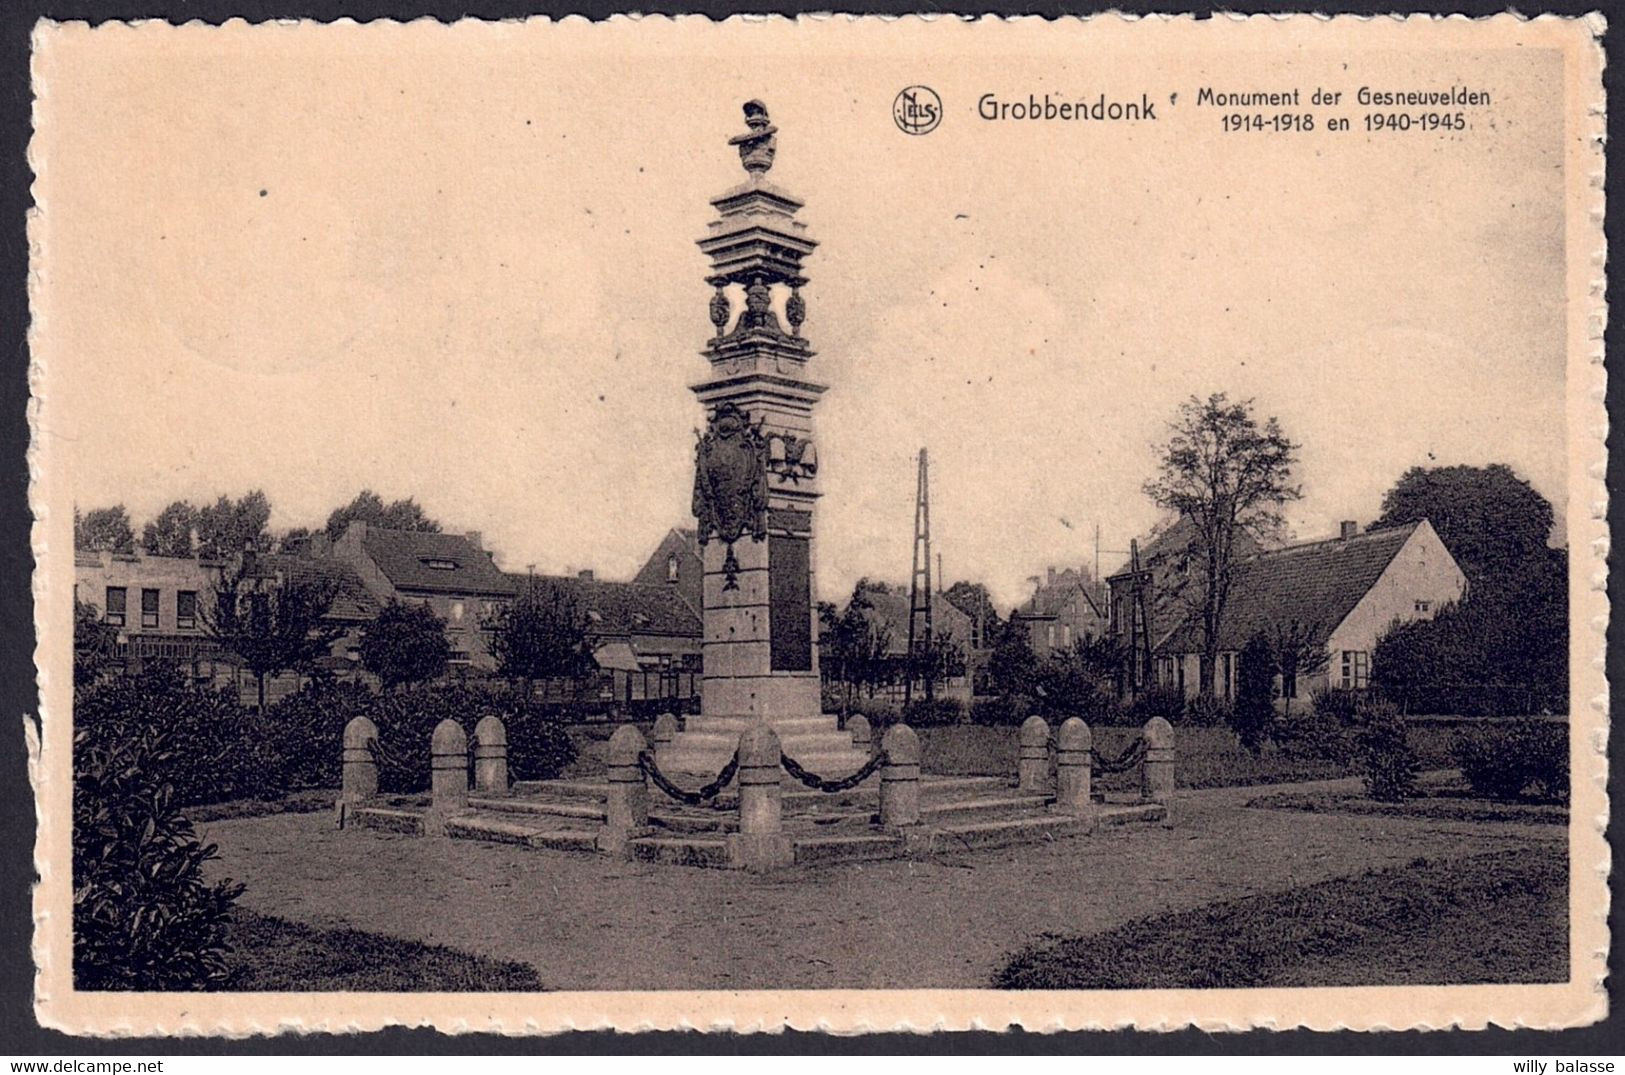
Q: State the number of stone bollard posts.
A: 11